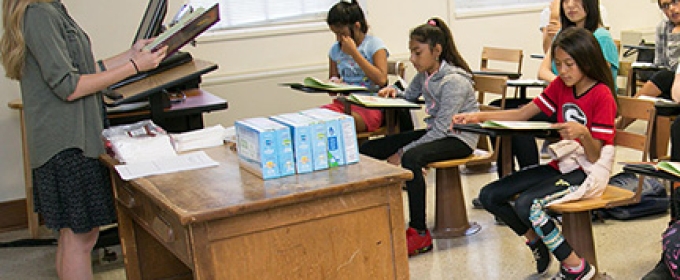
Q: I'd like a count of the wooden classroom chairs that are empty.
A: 1